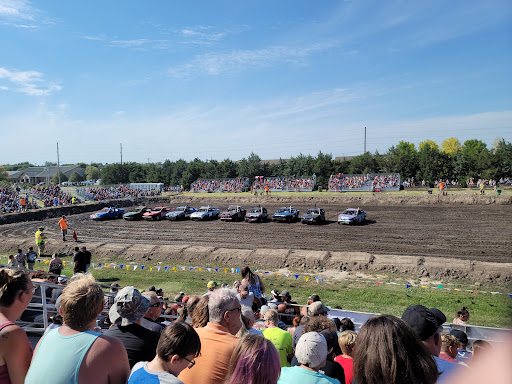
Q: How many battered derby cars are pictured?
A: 10